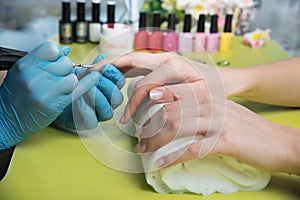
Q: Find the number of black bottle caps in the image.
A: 11